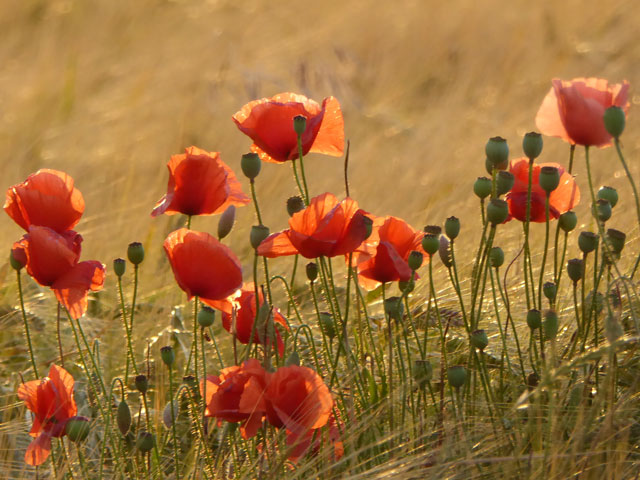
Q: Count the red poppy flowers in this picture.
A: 13